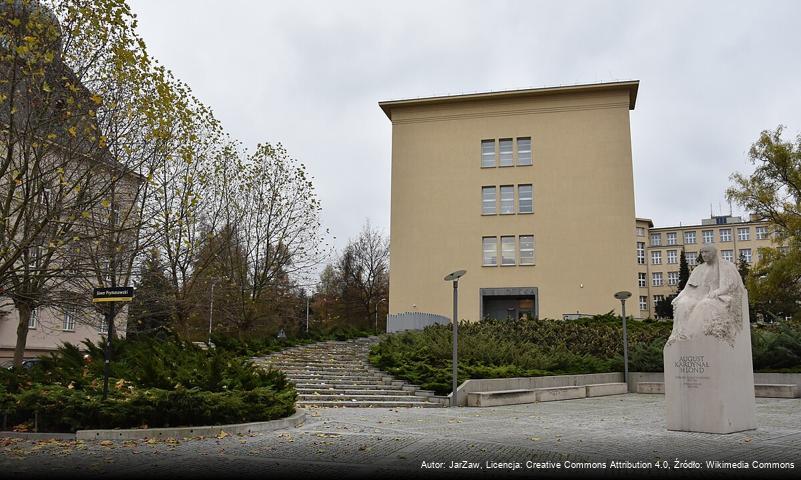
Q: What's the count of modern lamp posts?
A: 2